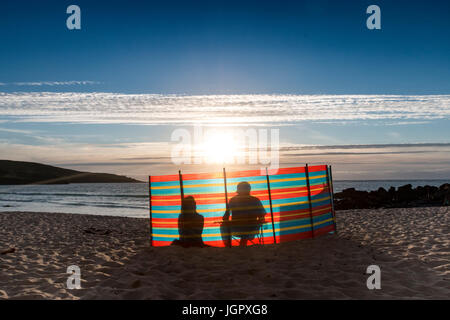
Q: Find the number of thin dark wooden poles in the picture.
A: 7